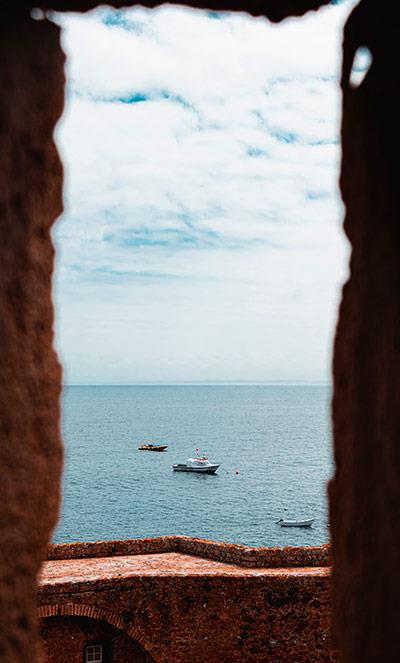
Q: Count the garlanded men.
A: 0